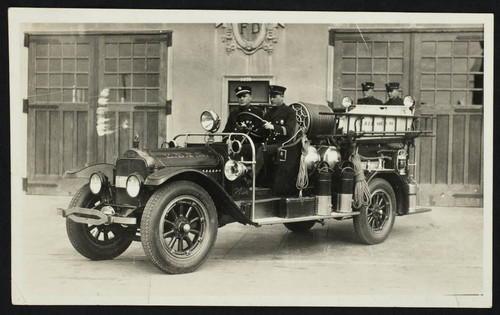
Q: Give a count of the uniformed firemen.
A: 4